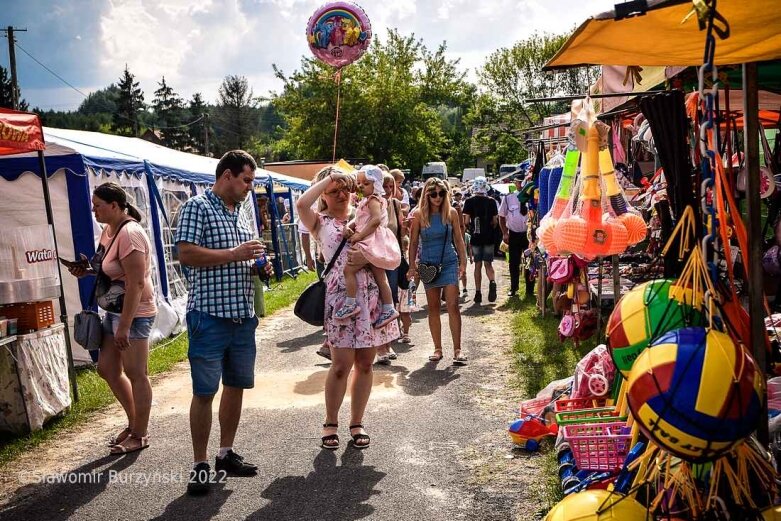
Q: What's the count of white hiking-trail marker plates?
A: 0